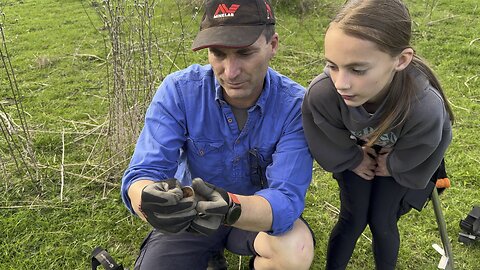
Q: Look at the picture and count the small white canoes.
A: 0